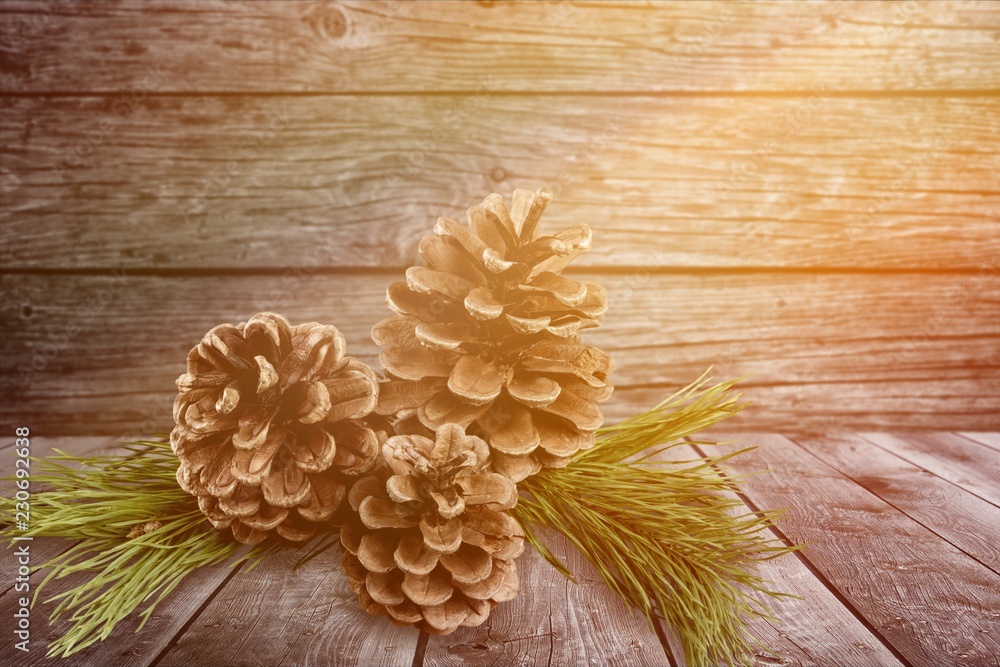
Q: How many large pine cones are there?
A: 3